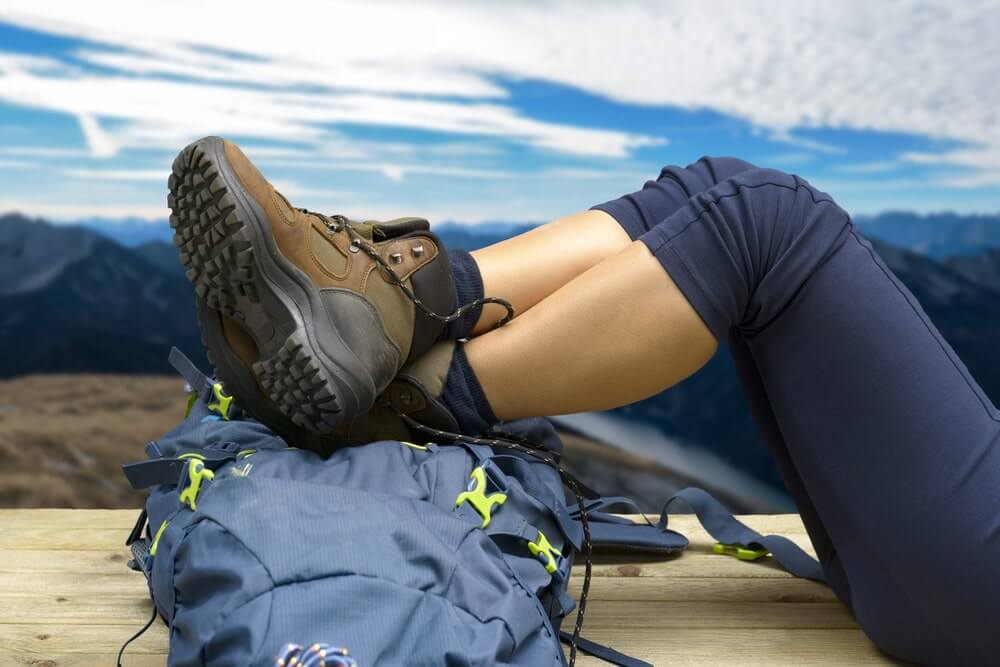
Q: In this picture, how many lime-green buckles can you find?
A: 5